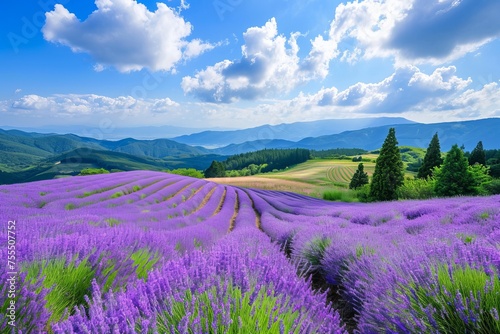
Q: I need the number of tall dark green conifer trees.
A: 5